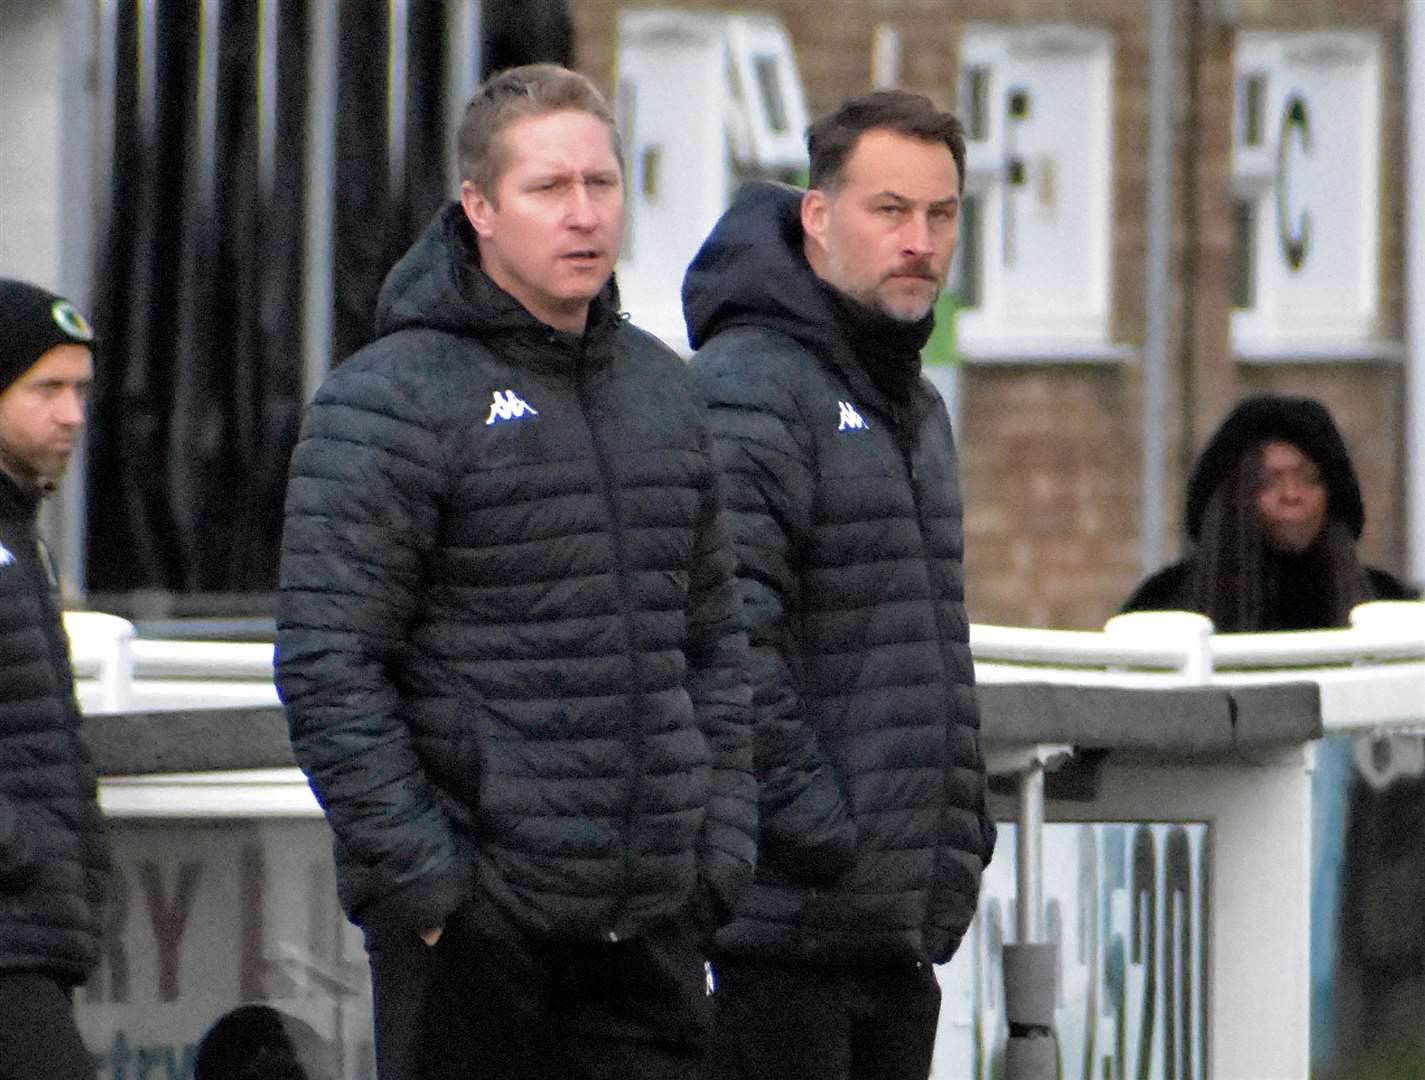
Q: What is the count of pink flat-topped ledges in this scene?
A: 0